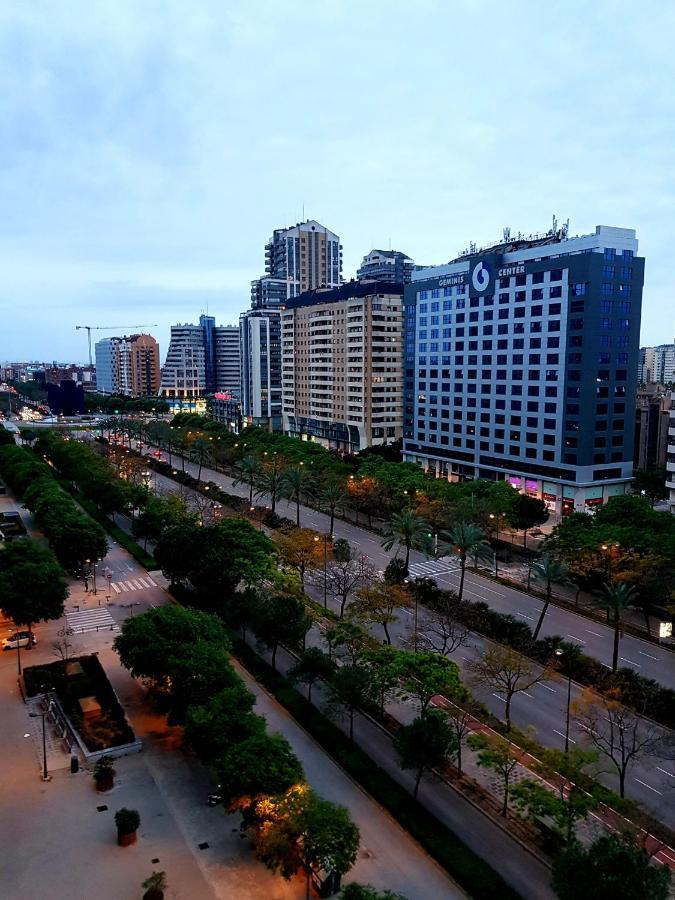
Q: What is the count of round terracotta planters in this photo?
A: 3